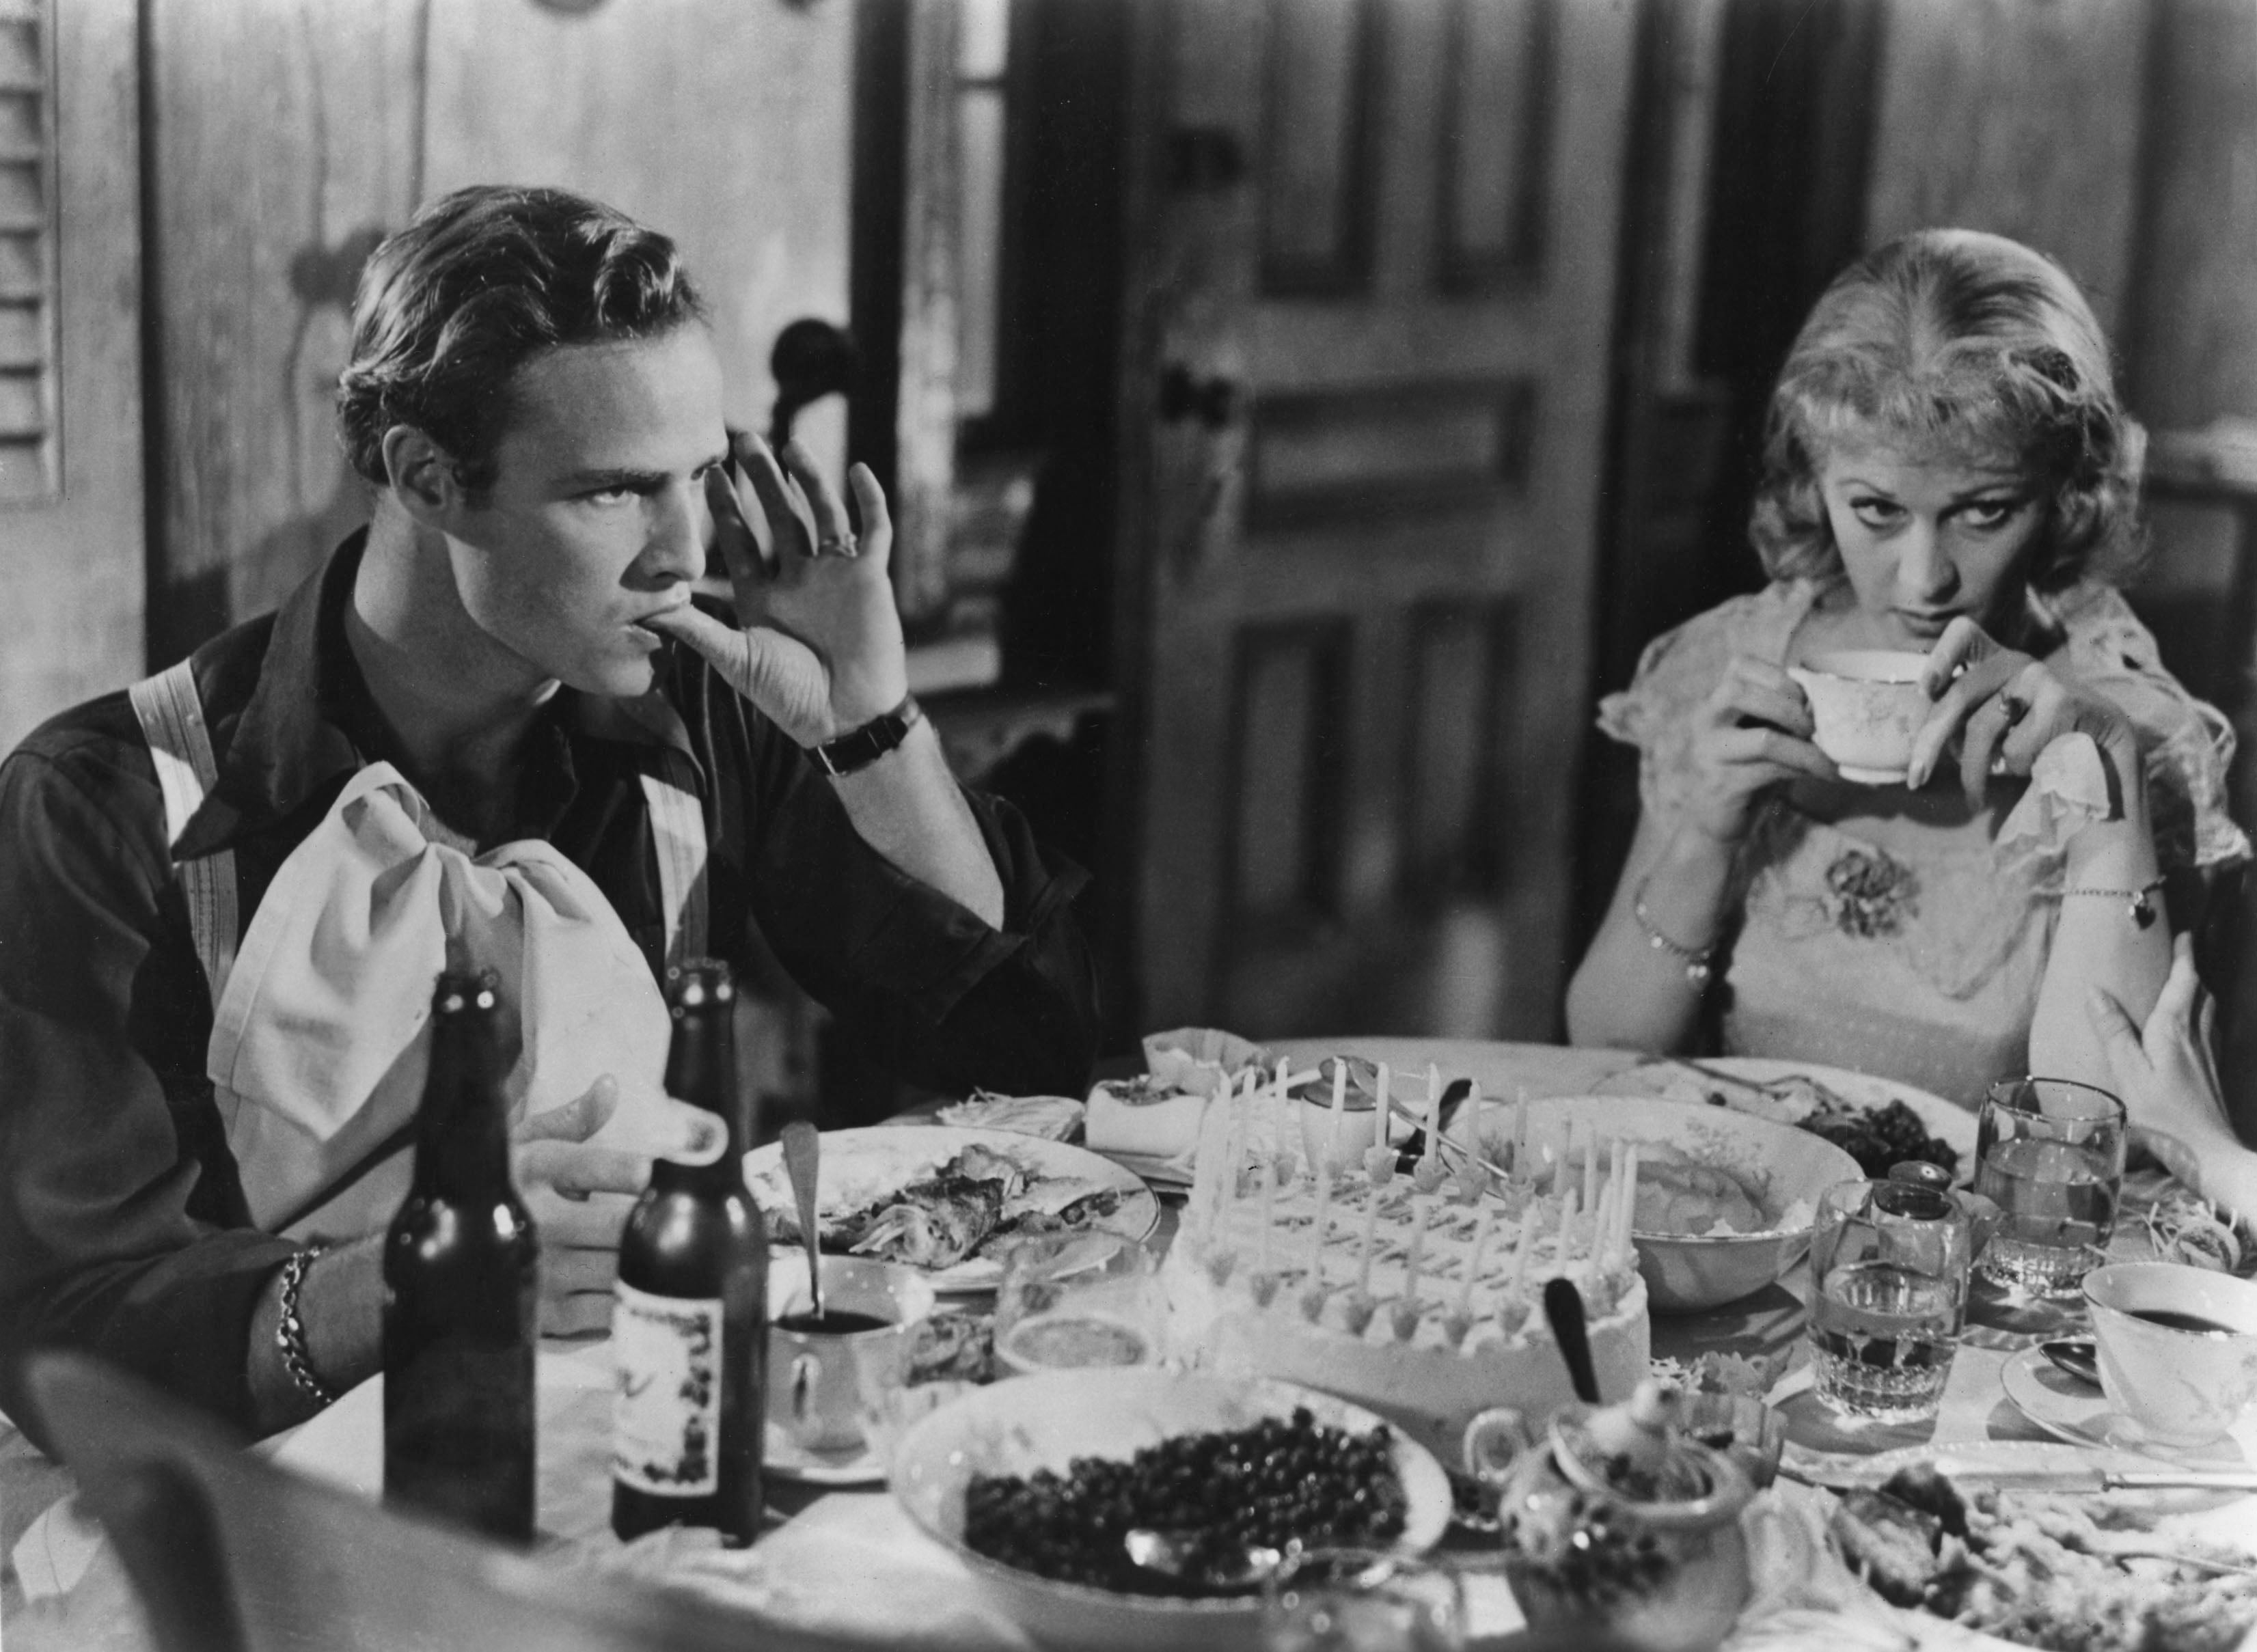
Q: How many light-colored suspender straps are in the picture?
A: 2